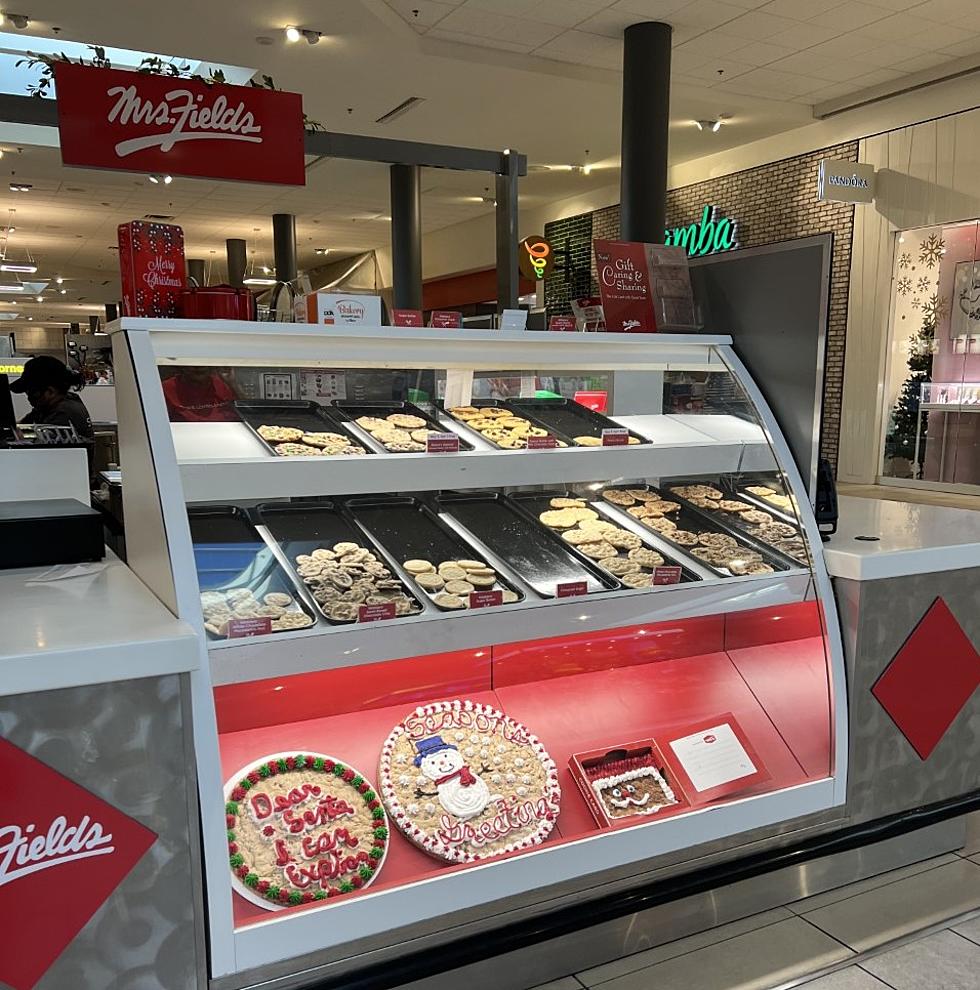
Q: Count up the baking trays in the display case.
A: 12